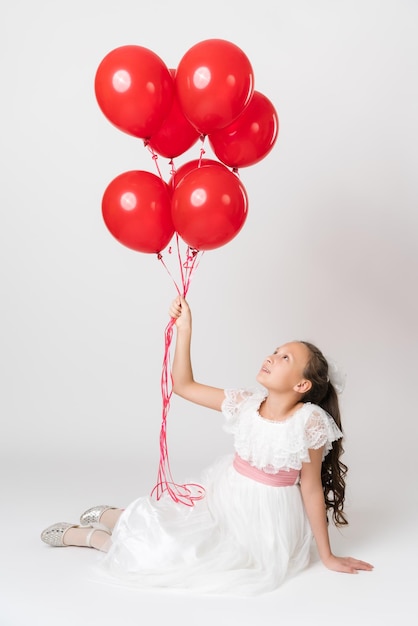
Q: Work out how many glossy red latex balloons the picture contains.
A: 7